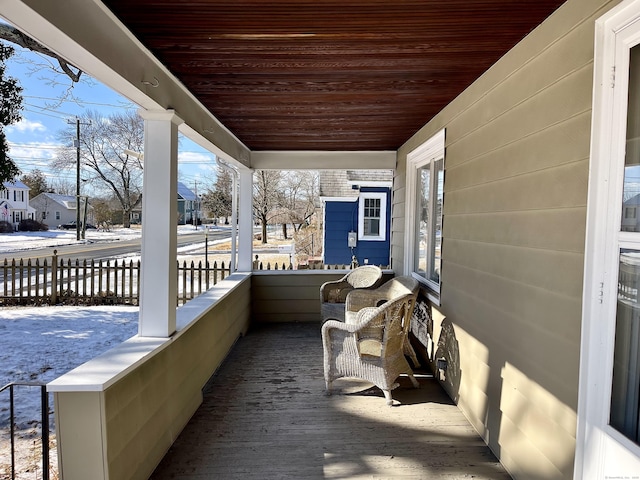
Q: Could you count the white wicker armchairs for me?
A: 3